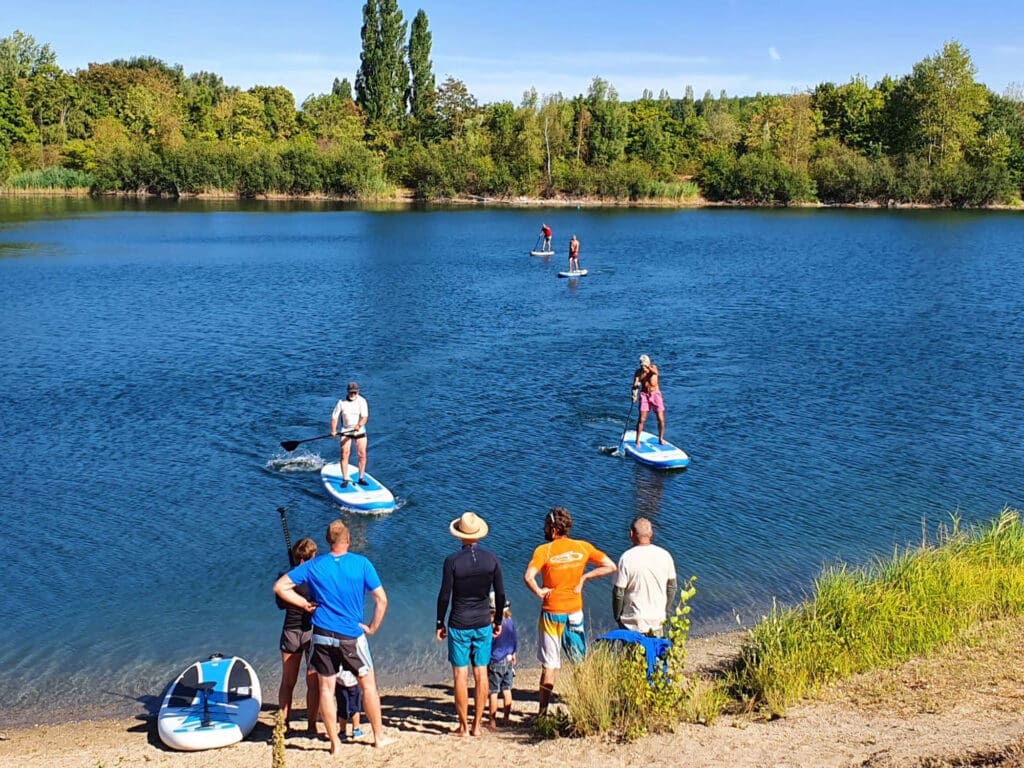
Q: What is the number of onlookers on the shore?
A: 7